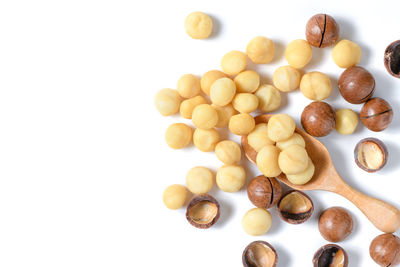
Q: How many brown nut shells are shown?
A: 13